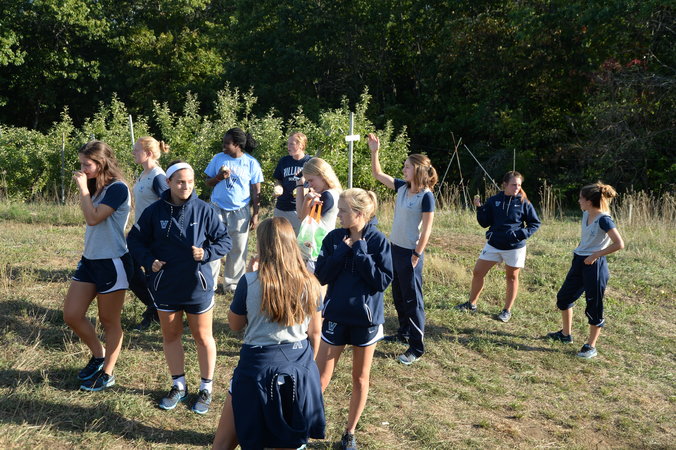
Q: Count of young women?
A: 11